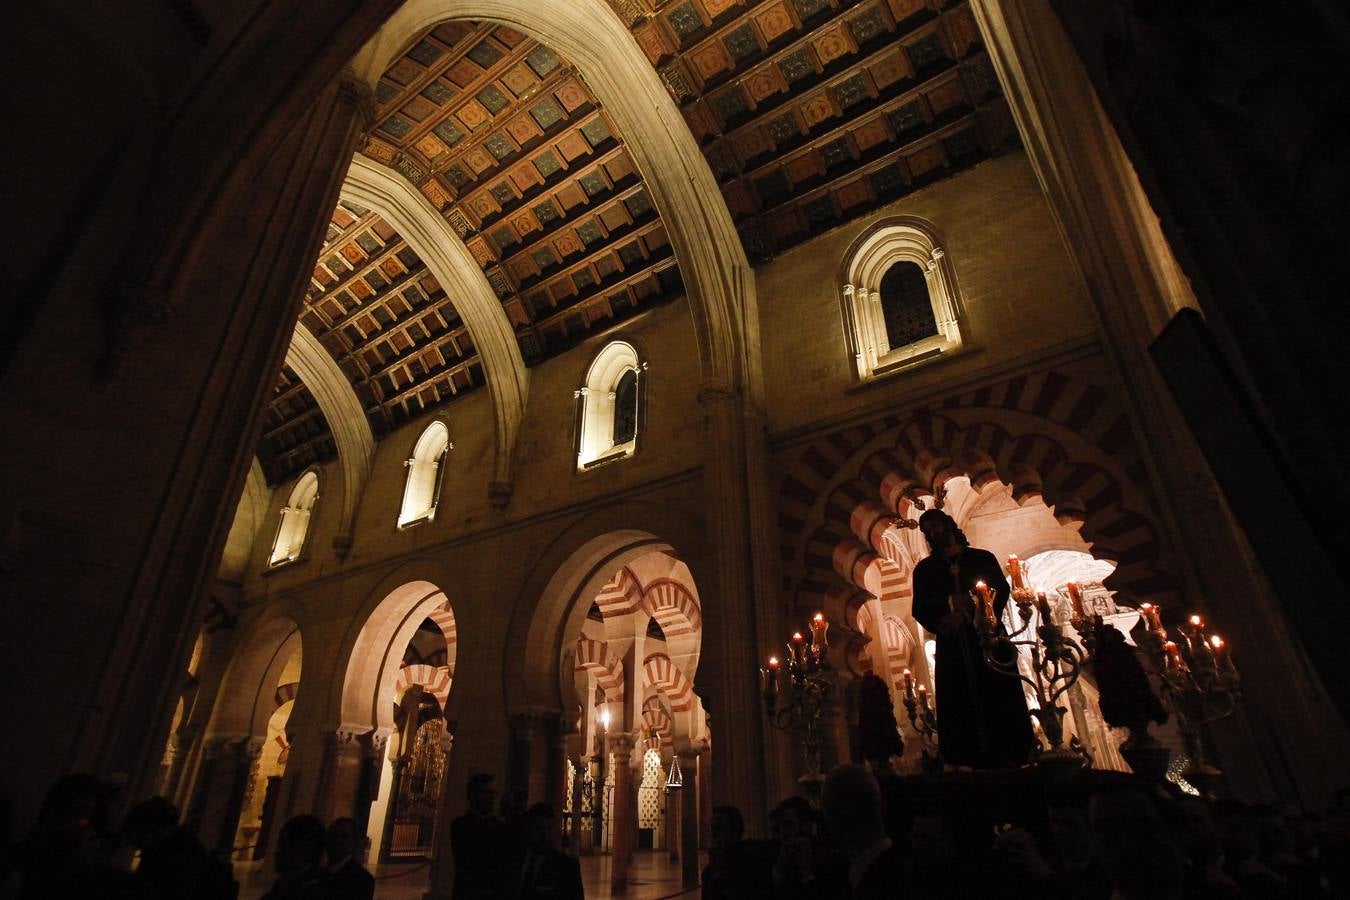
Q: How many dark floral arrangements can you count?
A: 2